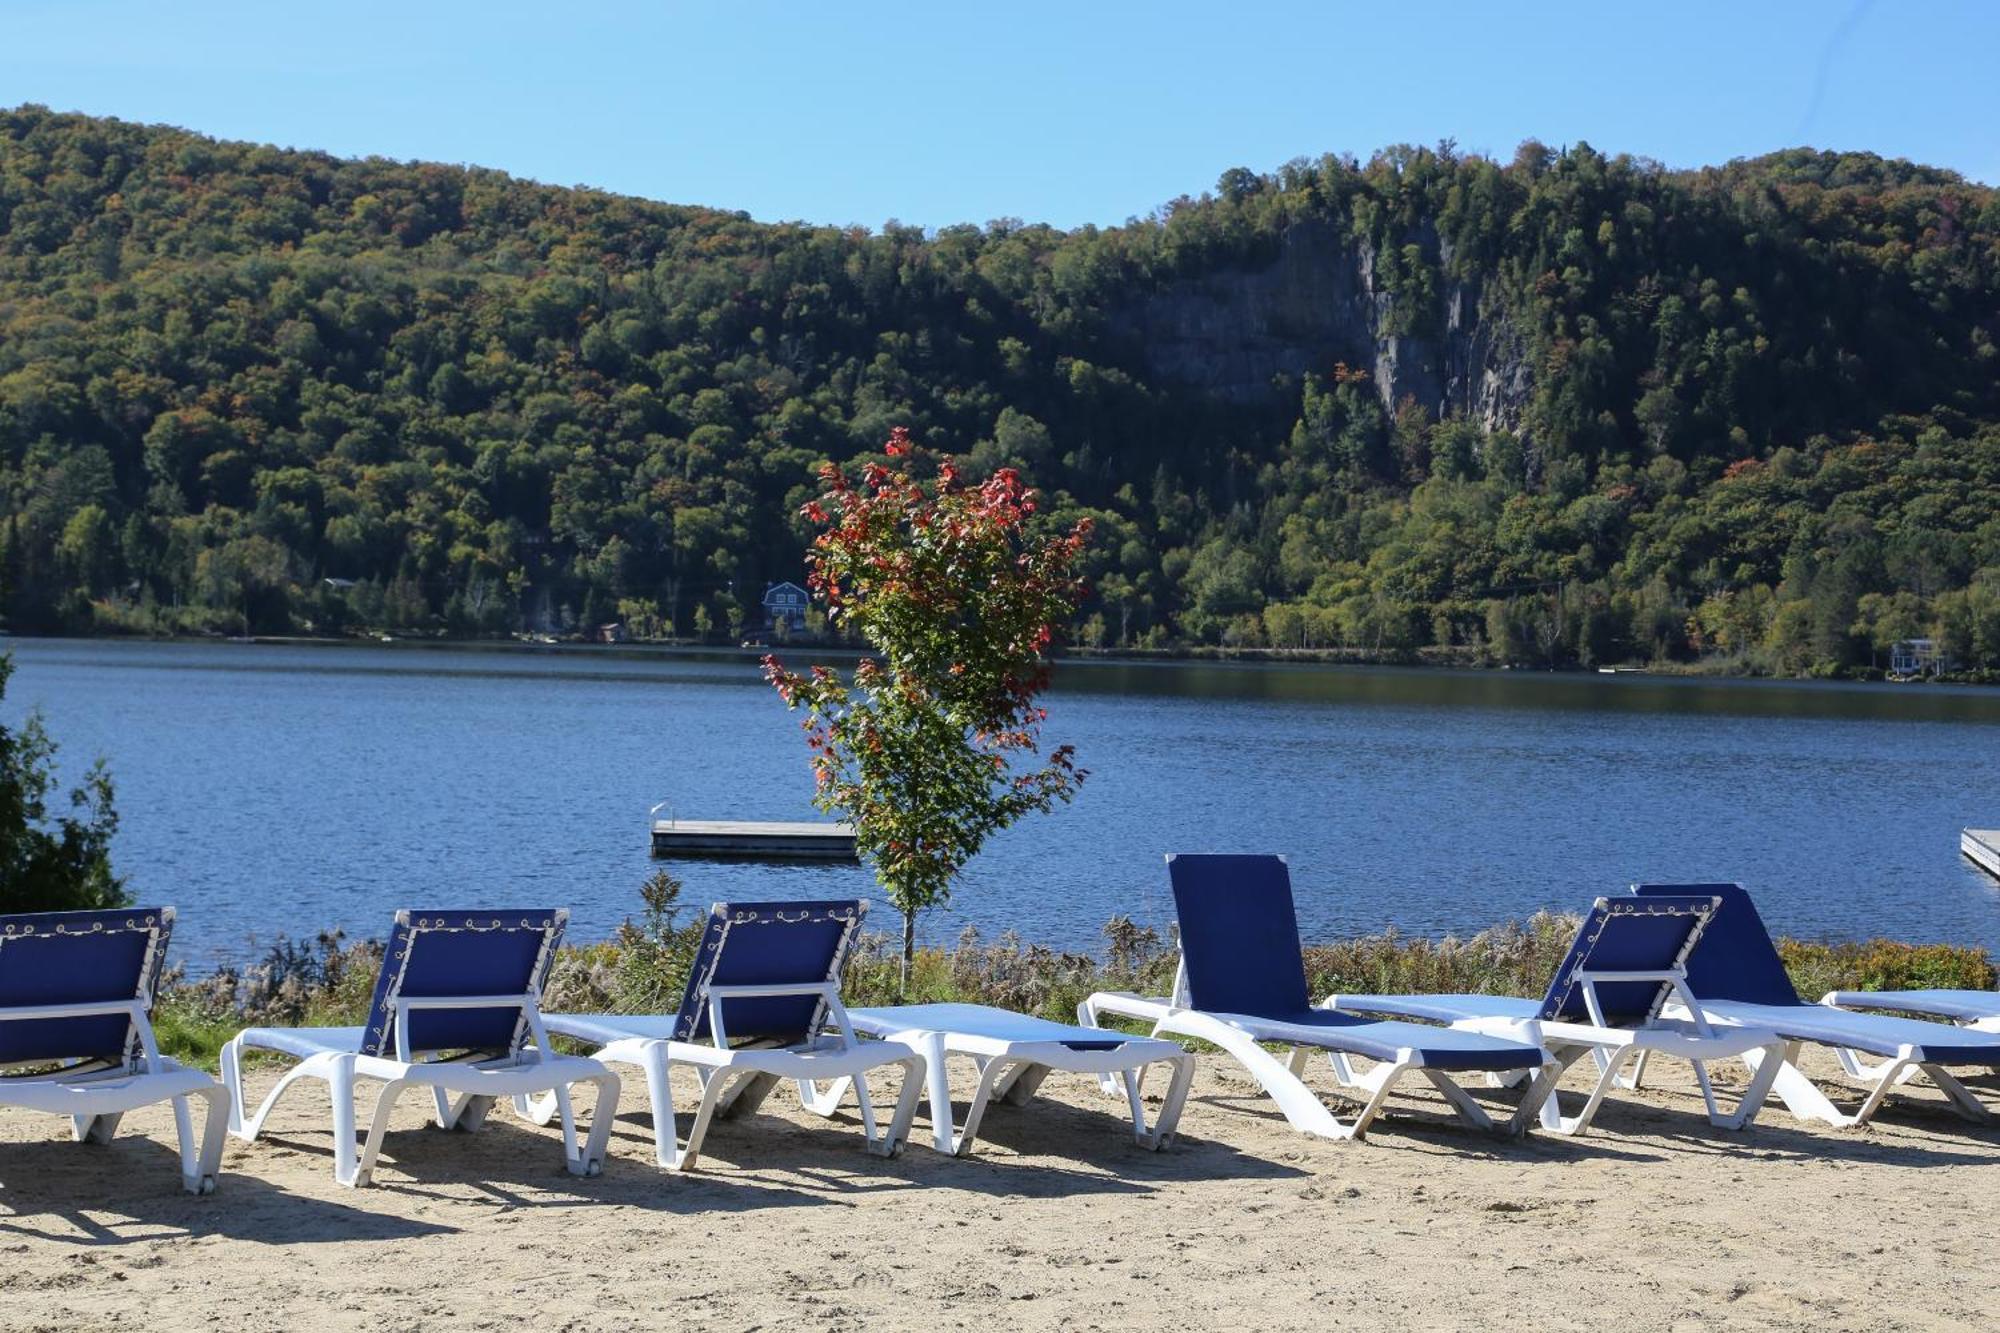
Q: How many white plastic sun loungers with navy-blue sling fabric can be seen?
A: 8